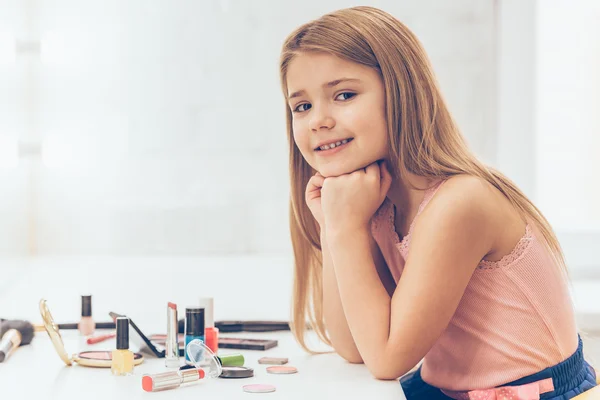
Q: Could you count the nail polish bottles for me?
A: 4